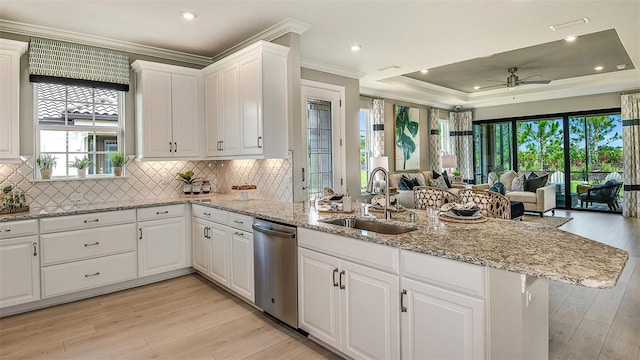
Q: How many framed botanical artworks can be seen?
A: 1